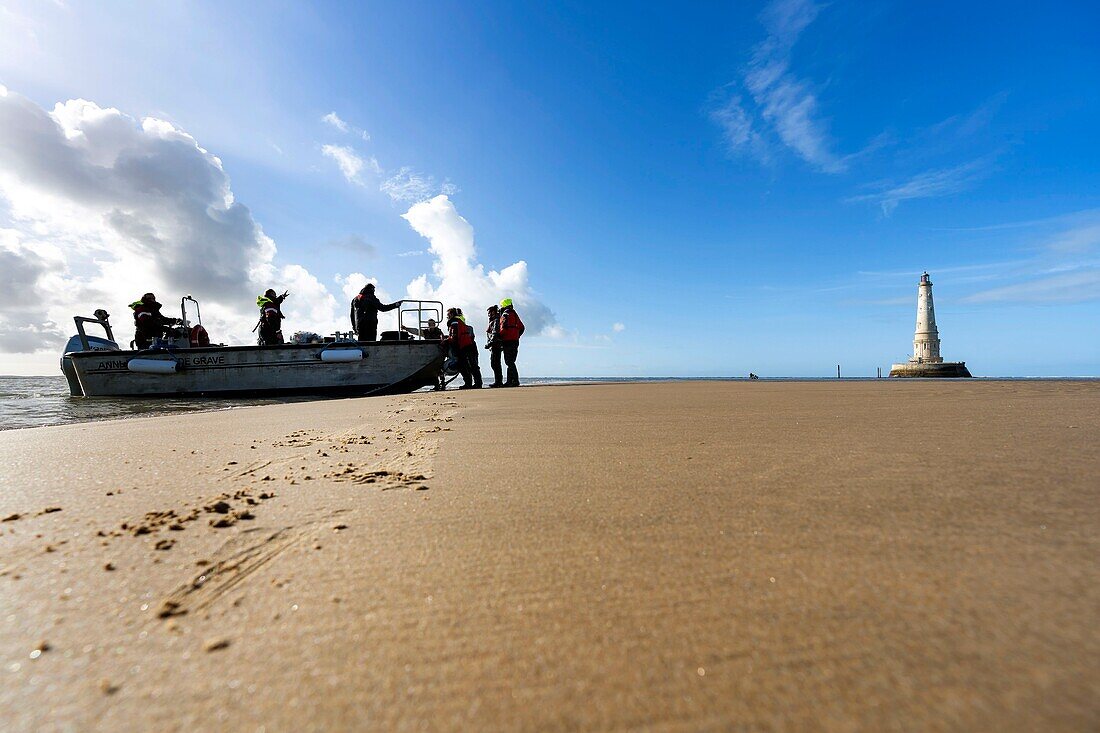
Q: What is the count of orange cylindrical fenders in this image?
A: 0